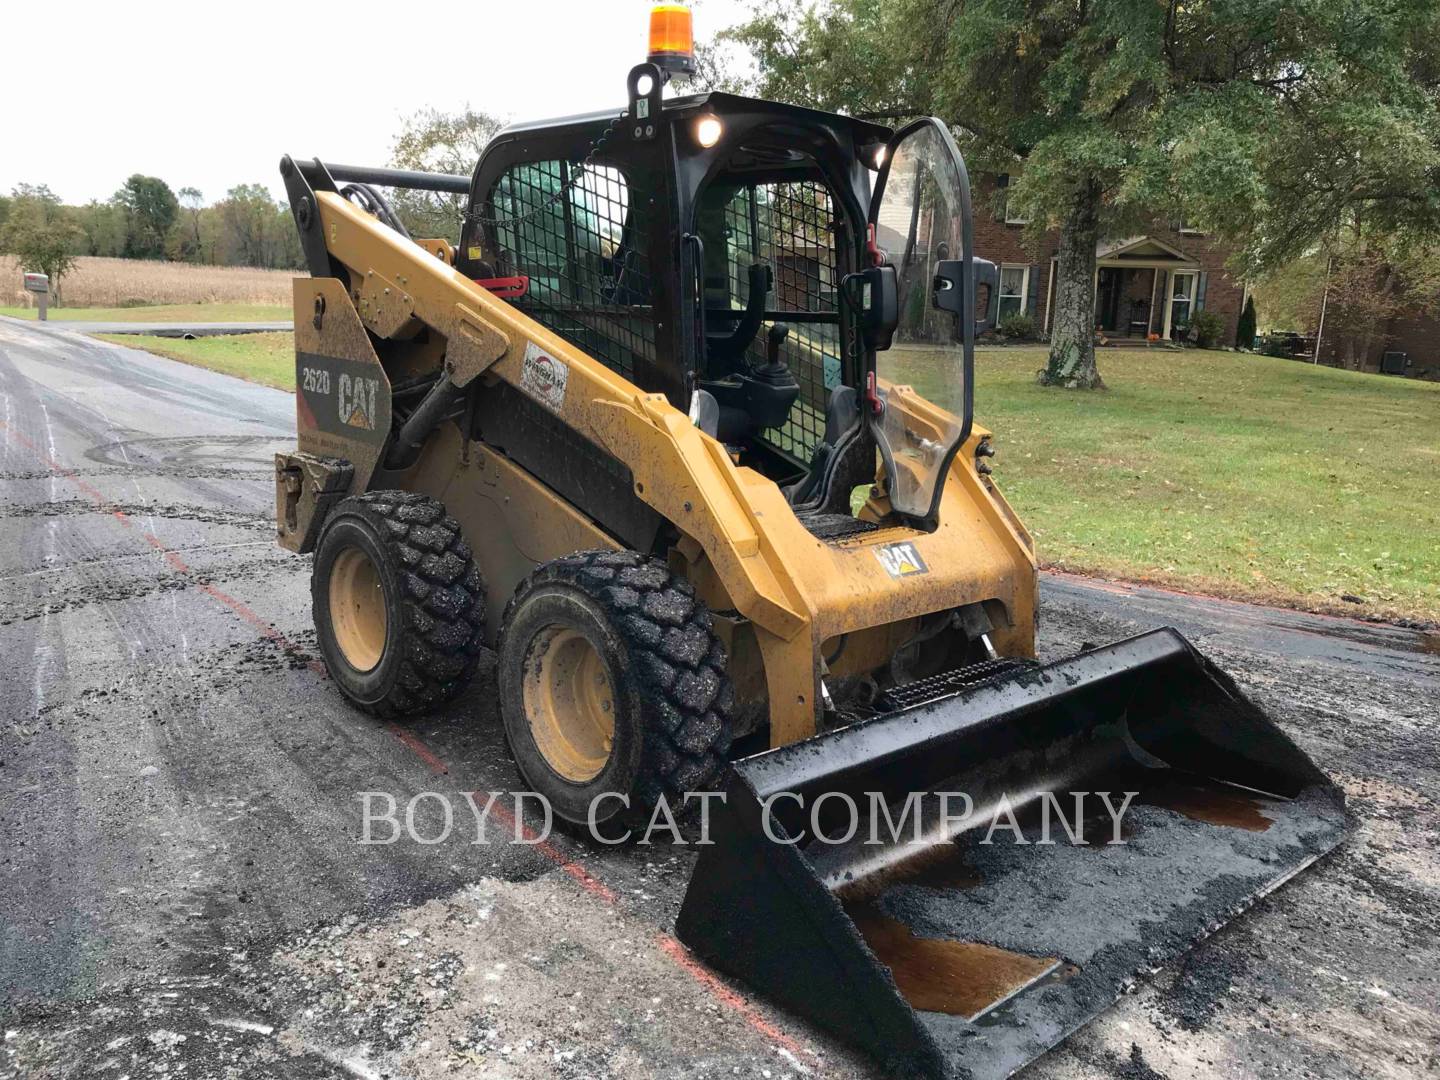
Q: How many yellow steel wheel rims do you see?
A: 2